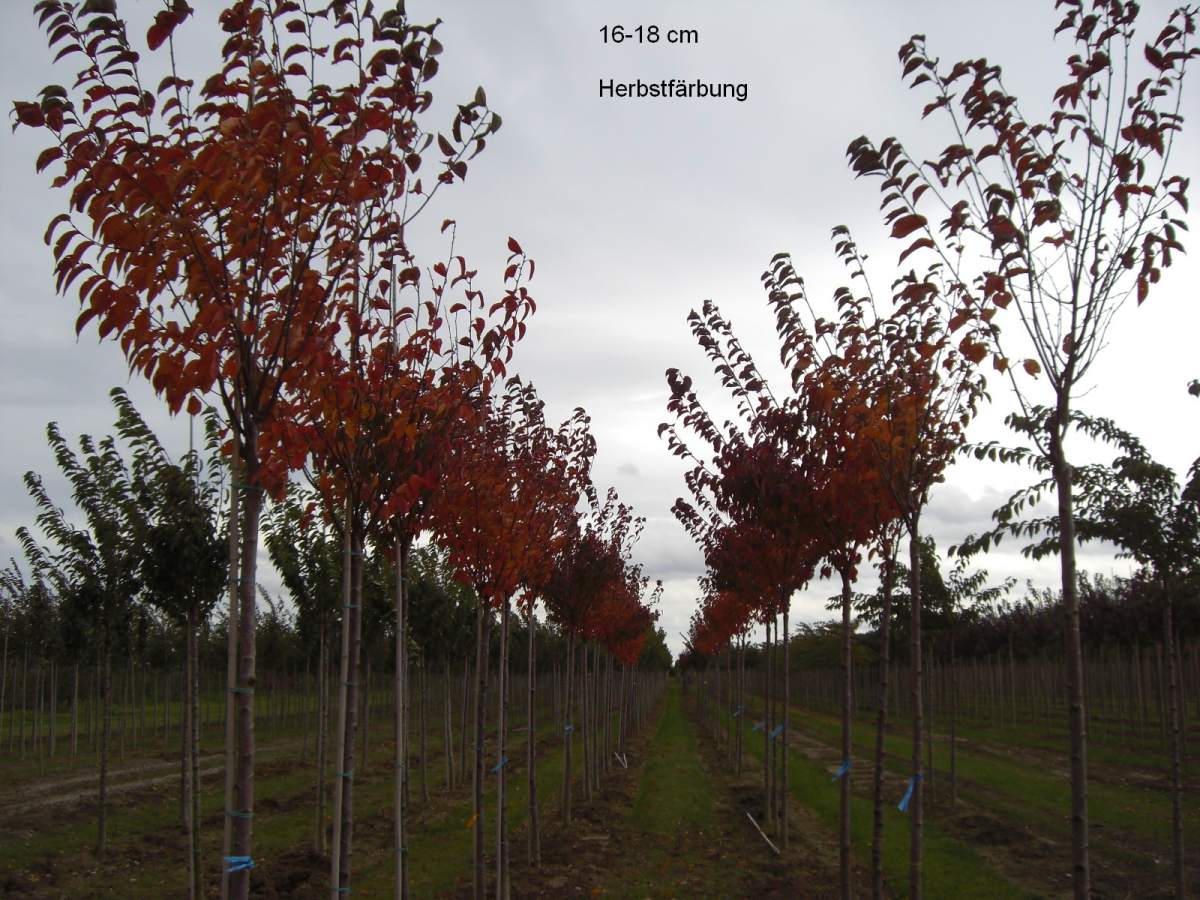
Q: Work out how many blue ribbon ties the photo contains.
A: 8